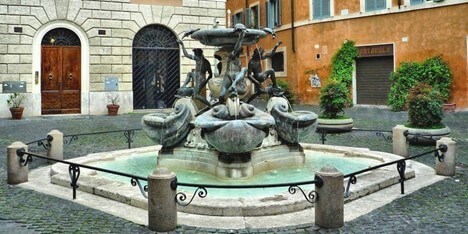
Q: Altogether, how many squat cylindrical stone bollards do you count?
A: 6